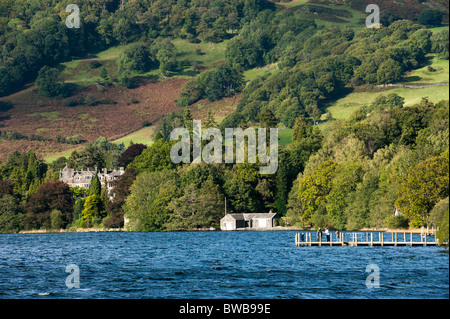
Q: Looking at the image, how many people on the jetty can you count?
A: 4